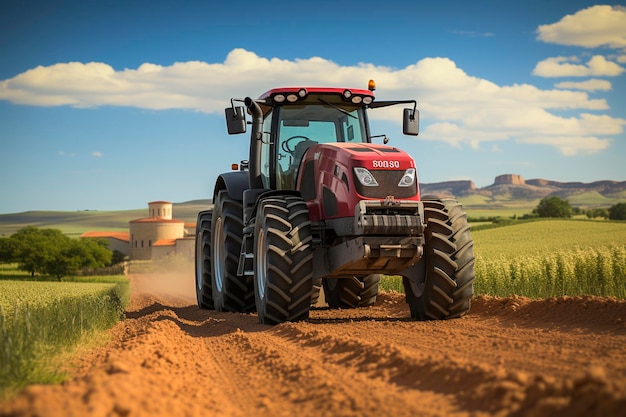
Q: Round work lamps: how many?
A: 6